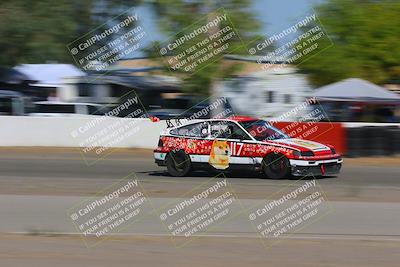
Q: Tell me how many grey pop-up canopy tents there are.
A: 1